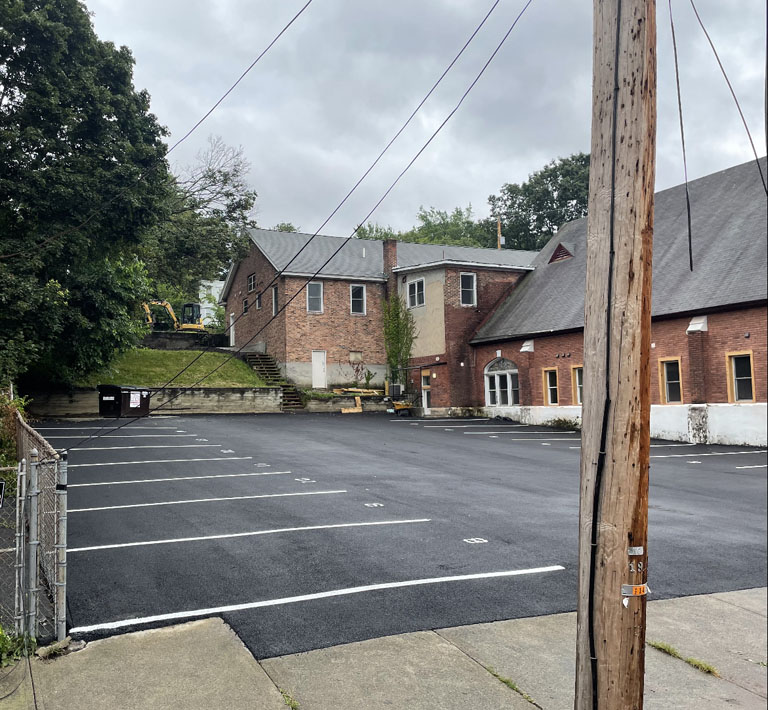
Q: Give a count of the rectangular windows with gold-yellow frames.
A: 4